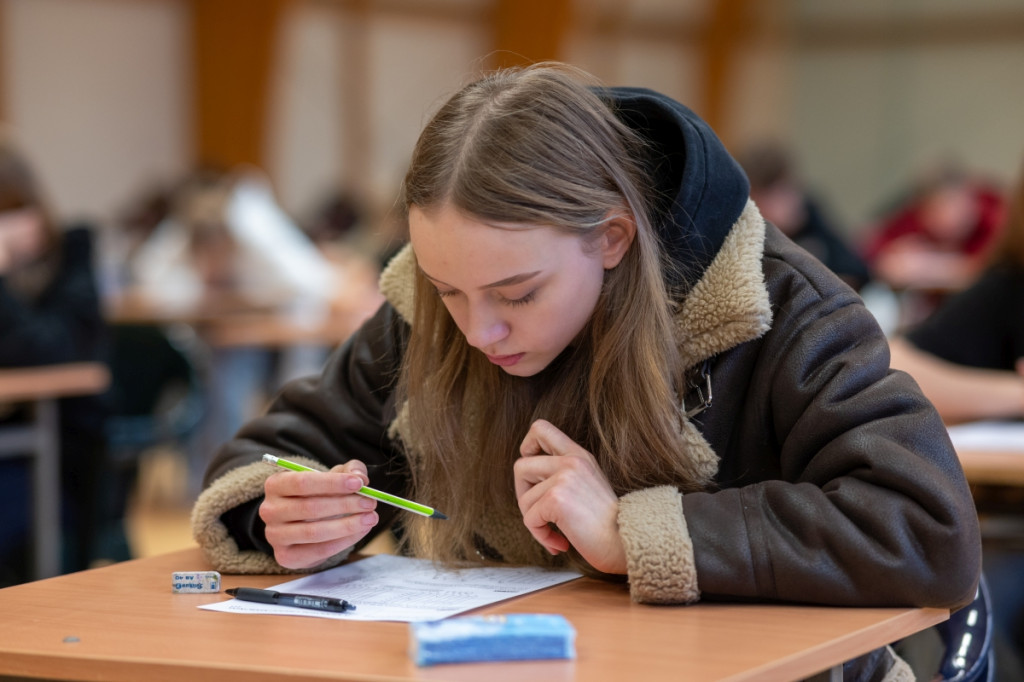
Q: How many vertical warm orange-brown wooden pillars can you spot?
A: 3